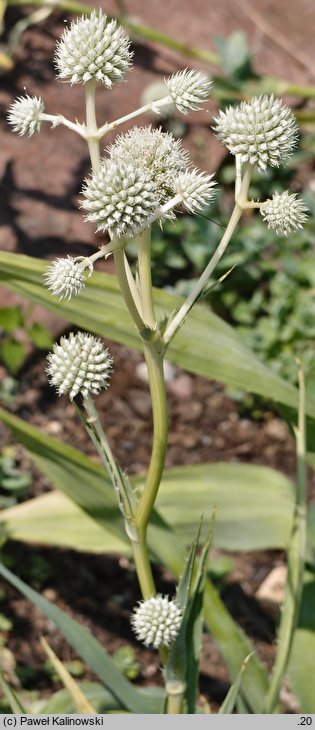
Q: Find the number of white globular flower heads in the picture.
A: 11